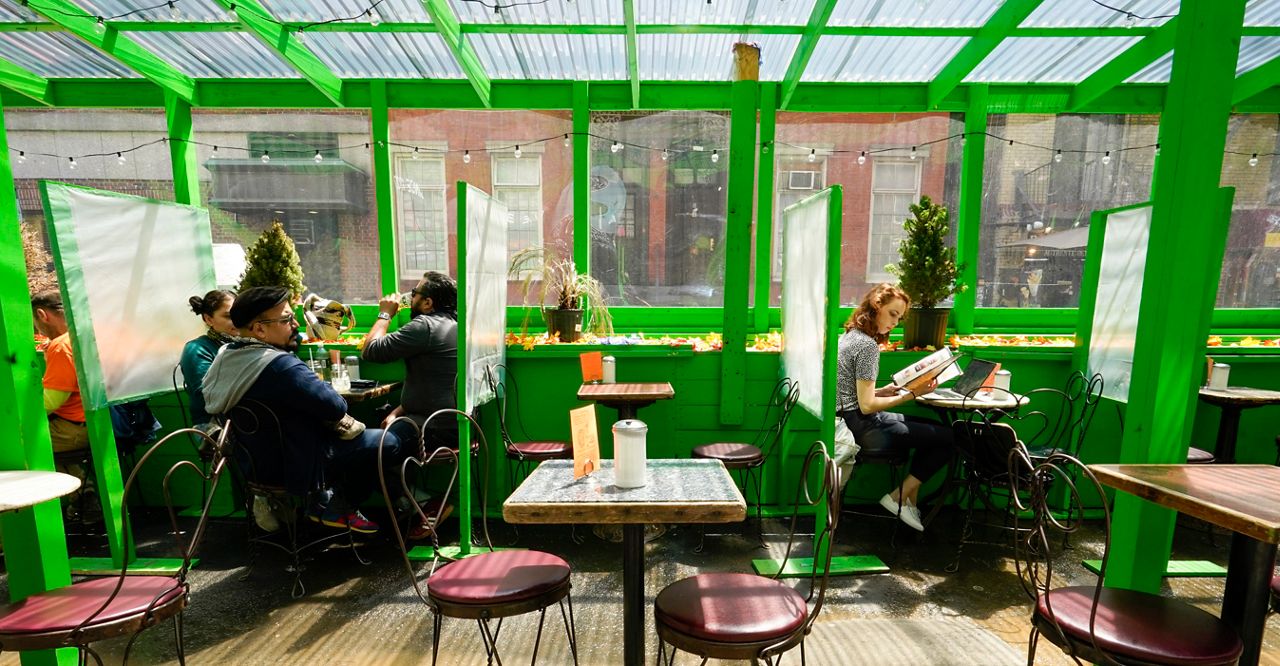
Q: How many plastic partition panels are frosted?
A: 4